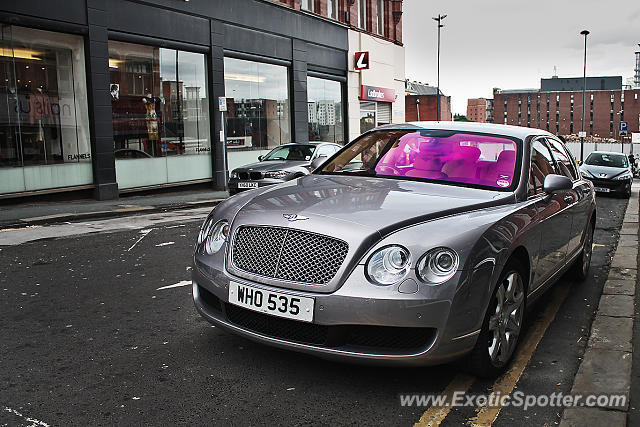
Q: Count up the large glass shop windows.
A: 4